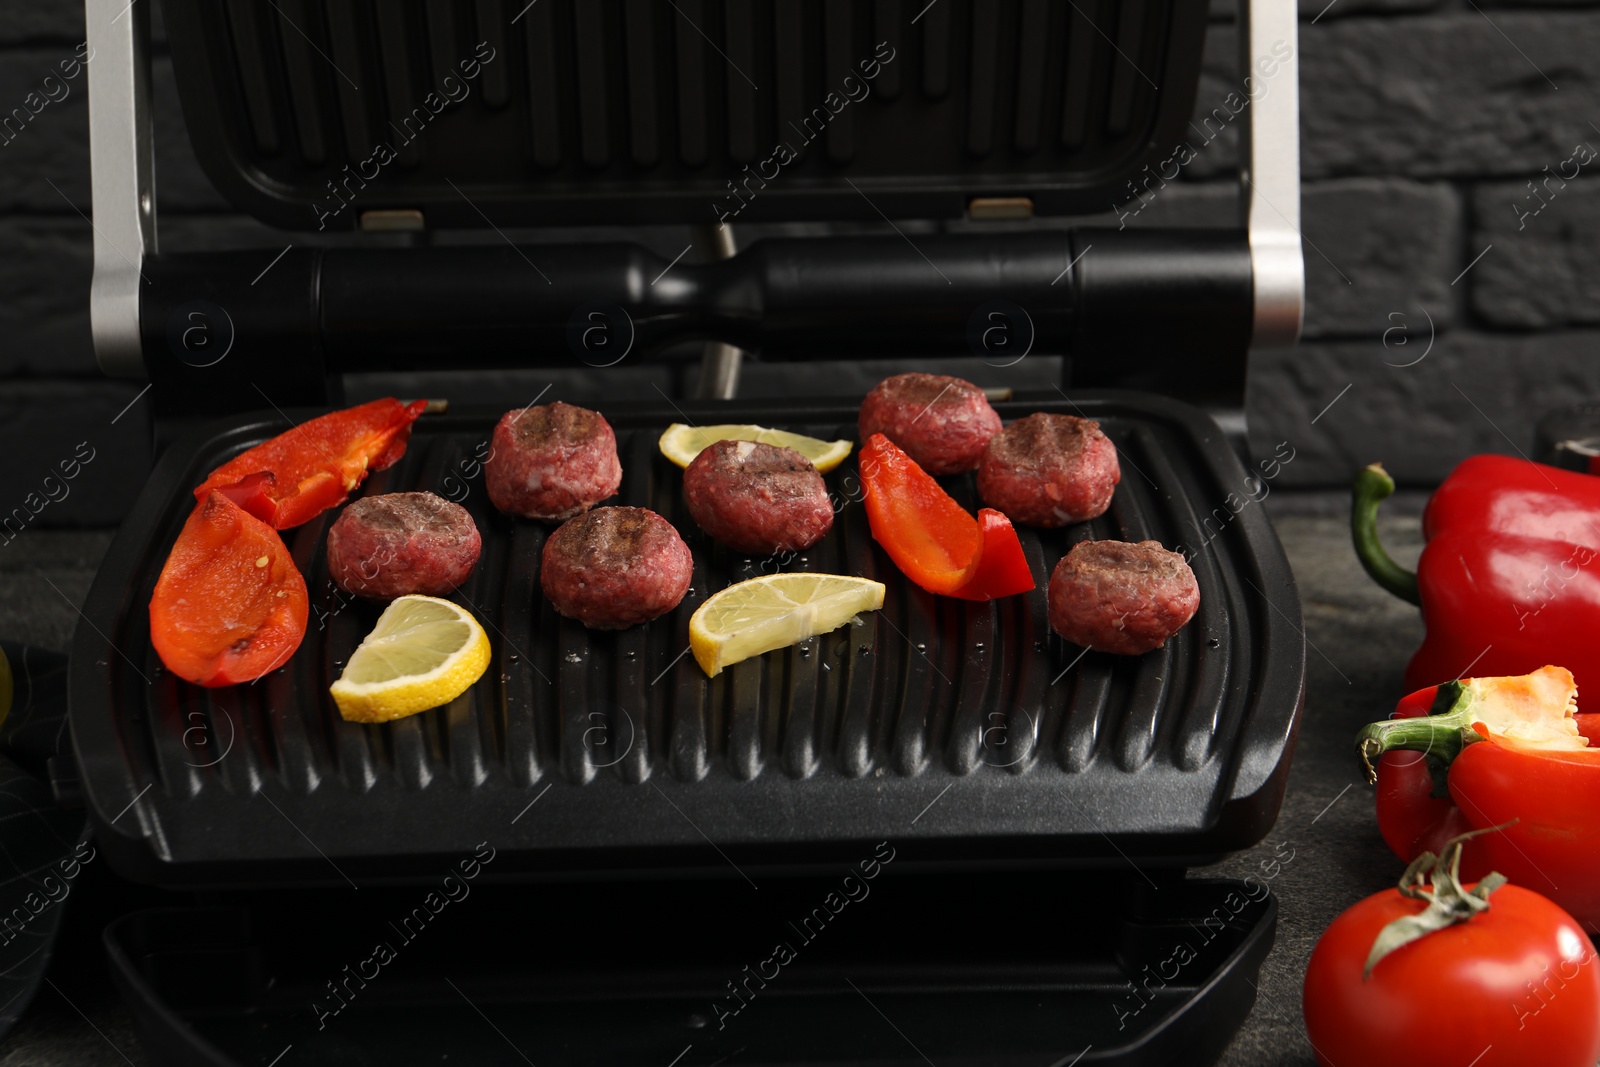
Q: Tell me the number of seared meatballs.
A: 7